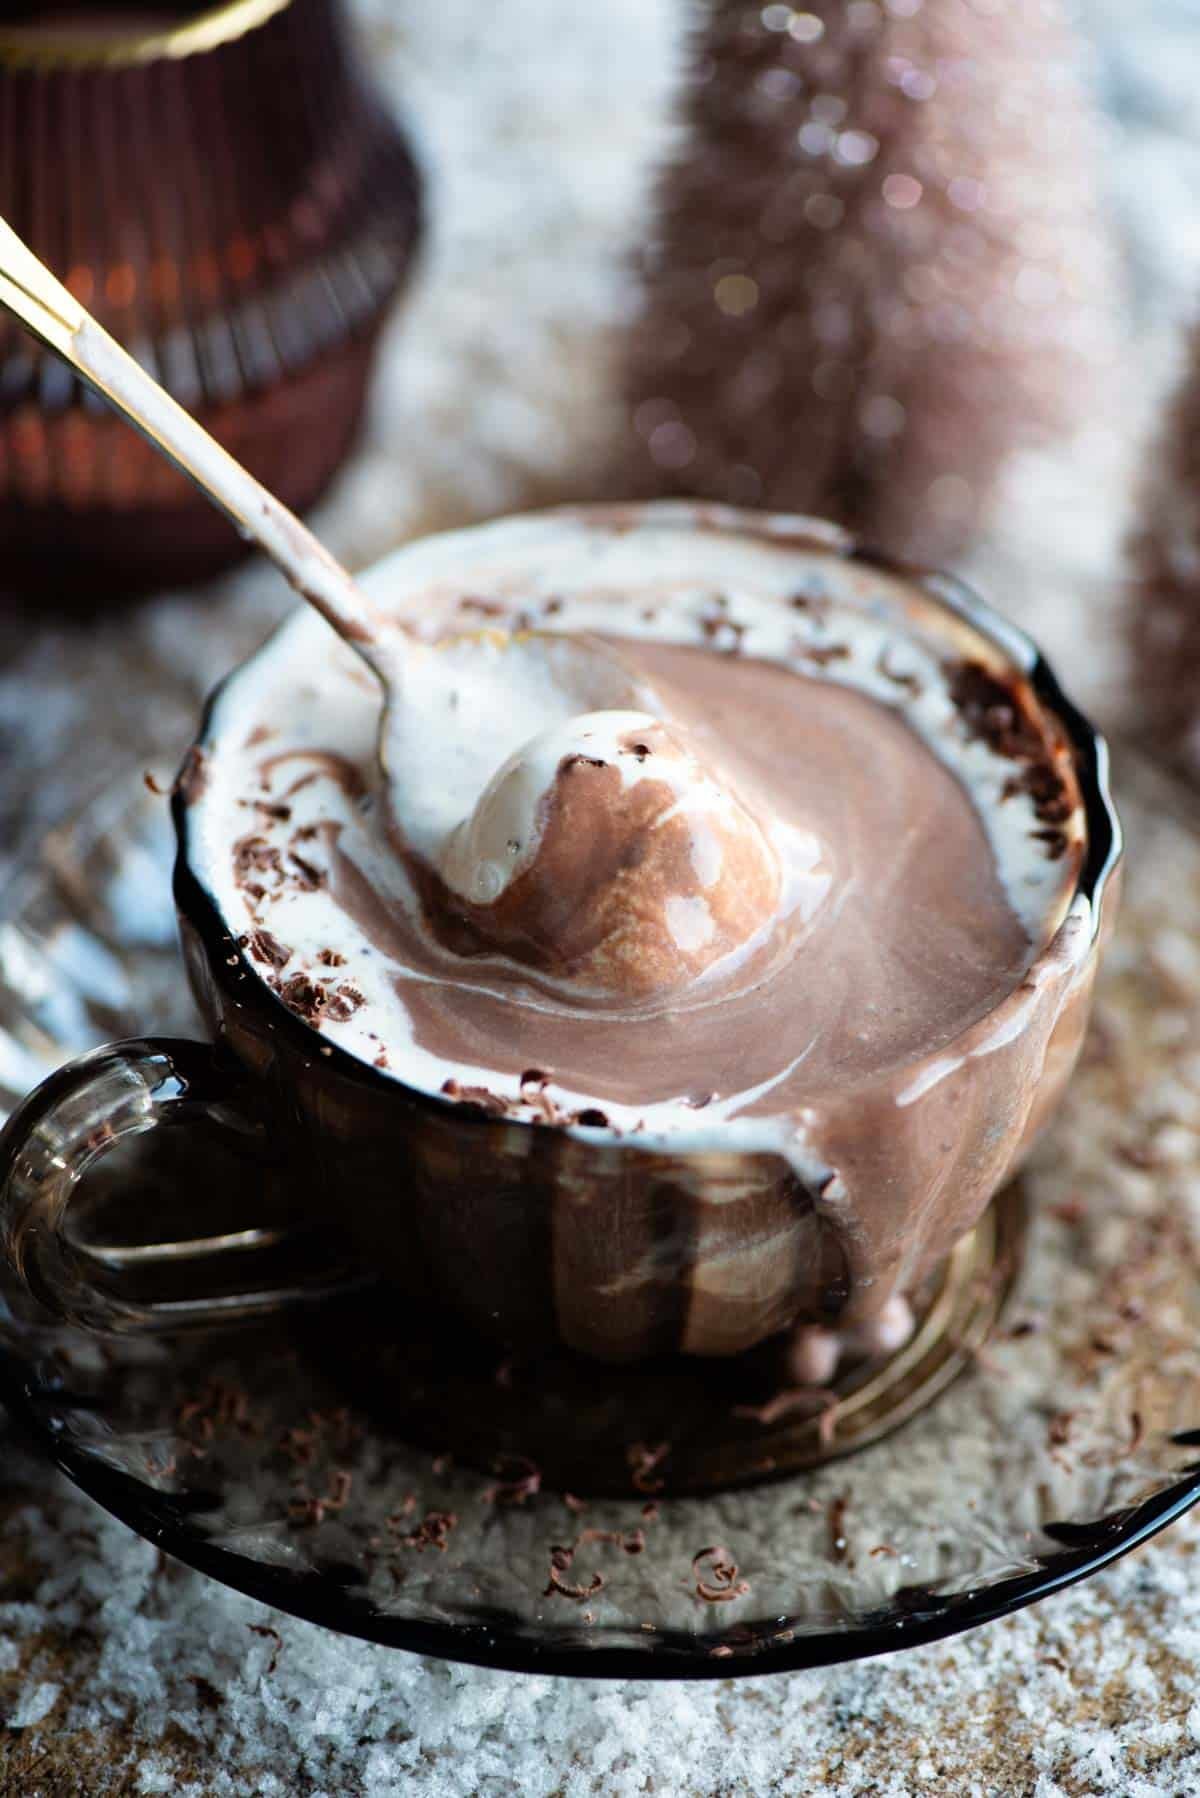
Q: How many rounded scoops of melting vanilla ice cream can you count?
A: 1